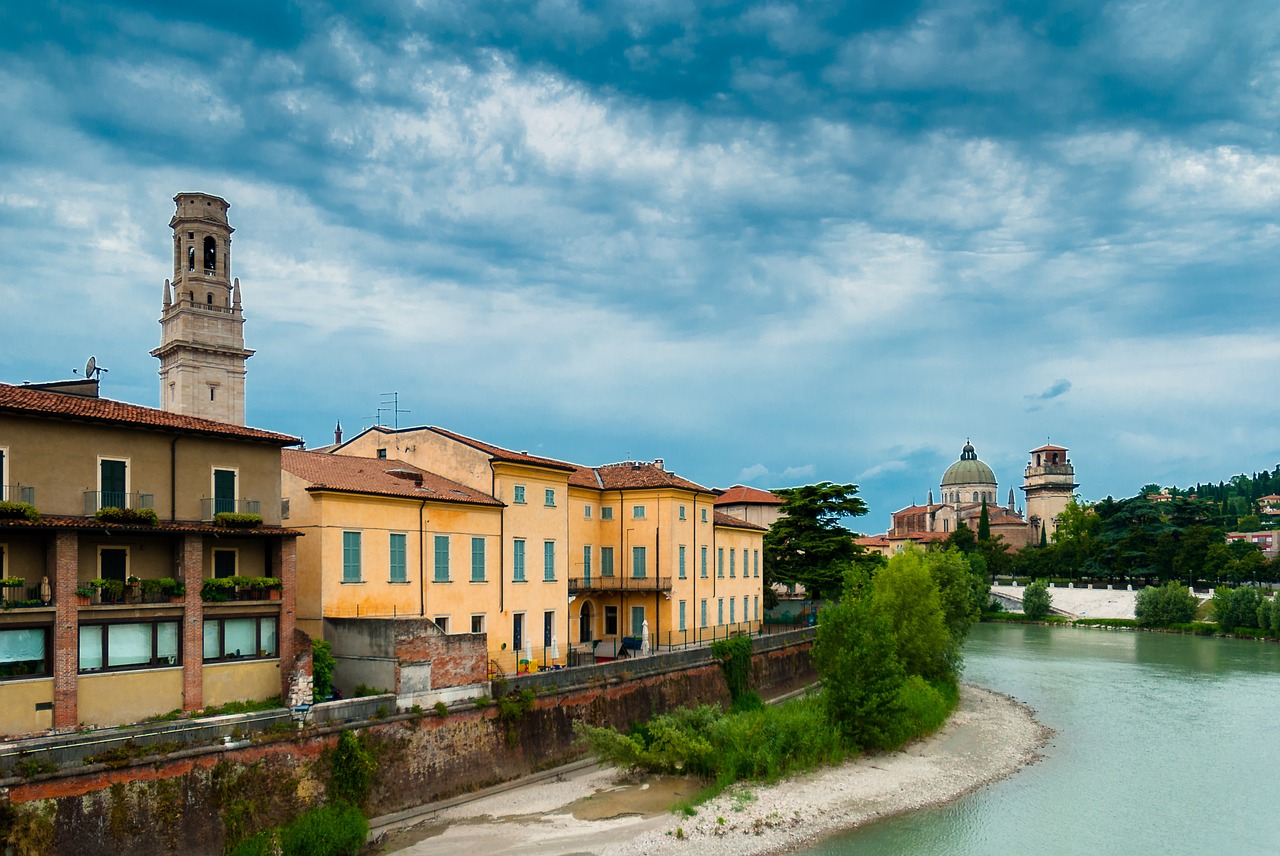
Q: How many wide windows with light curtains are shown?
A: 3